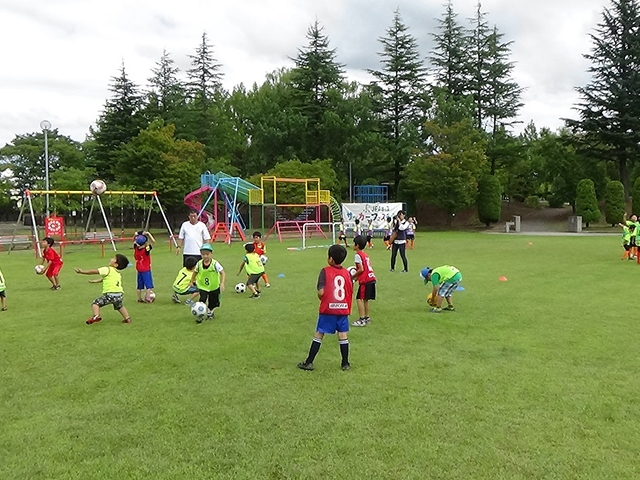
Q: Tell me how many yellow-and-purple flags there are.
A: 0